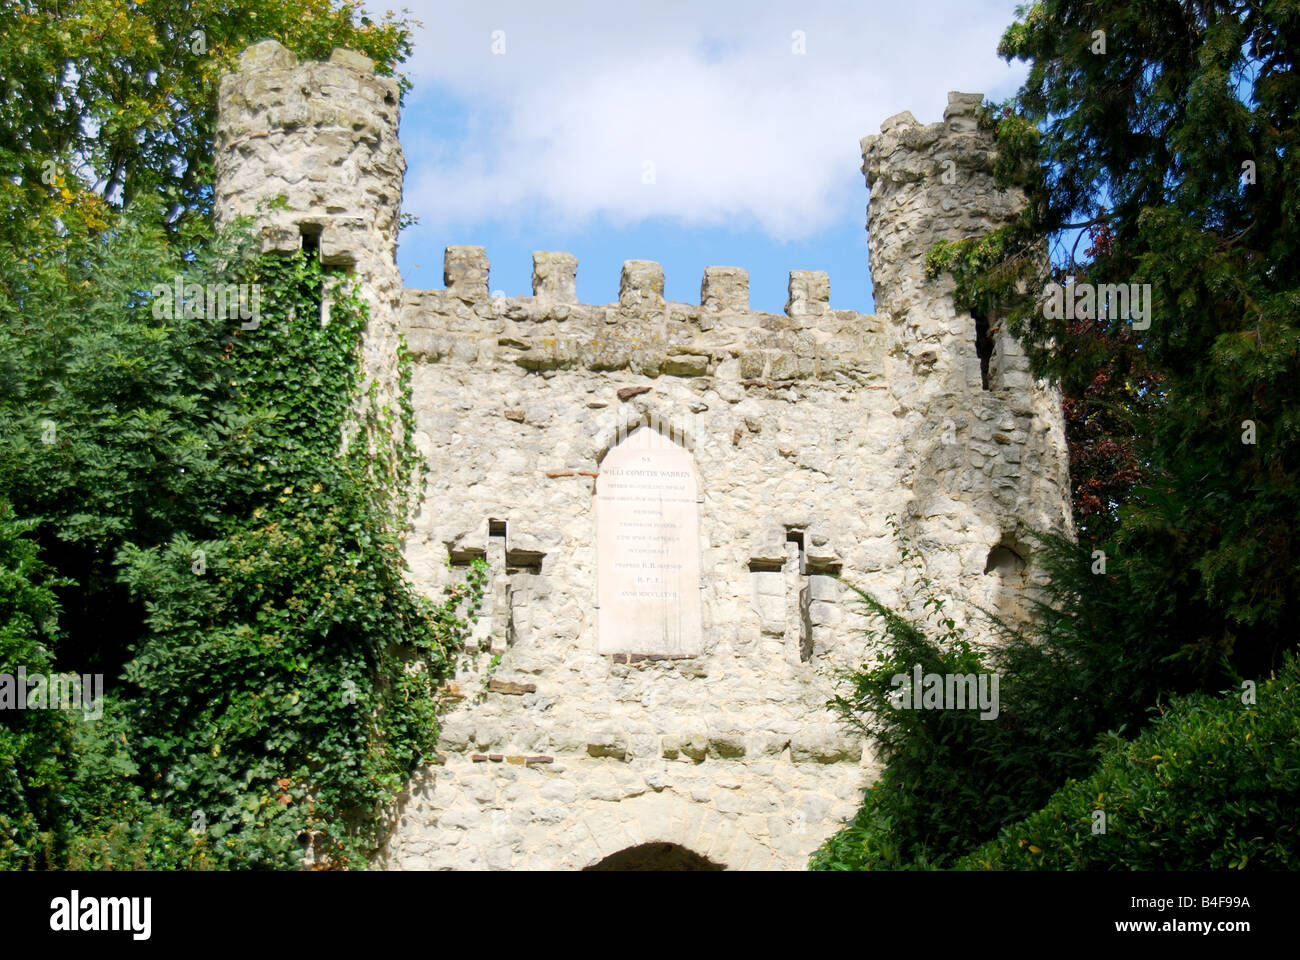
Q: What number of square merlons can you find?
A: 5